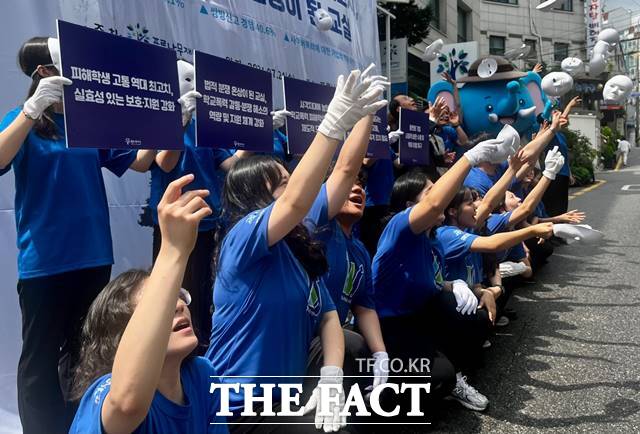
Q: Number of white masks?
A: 15